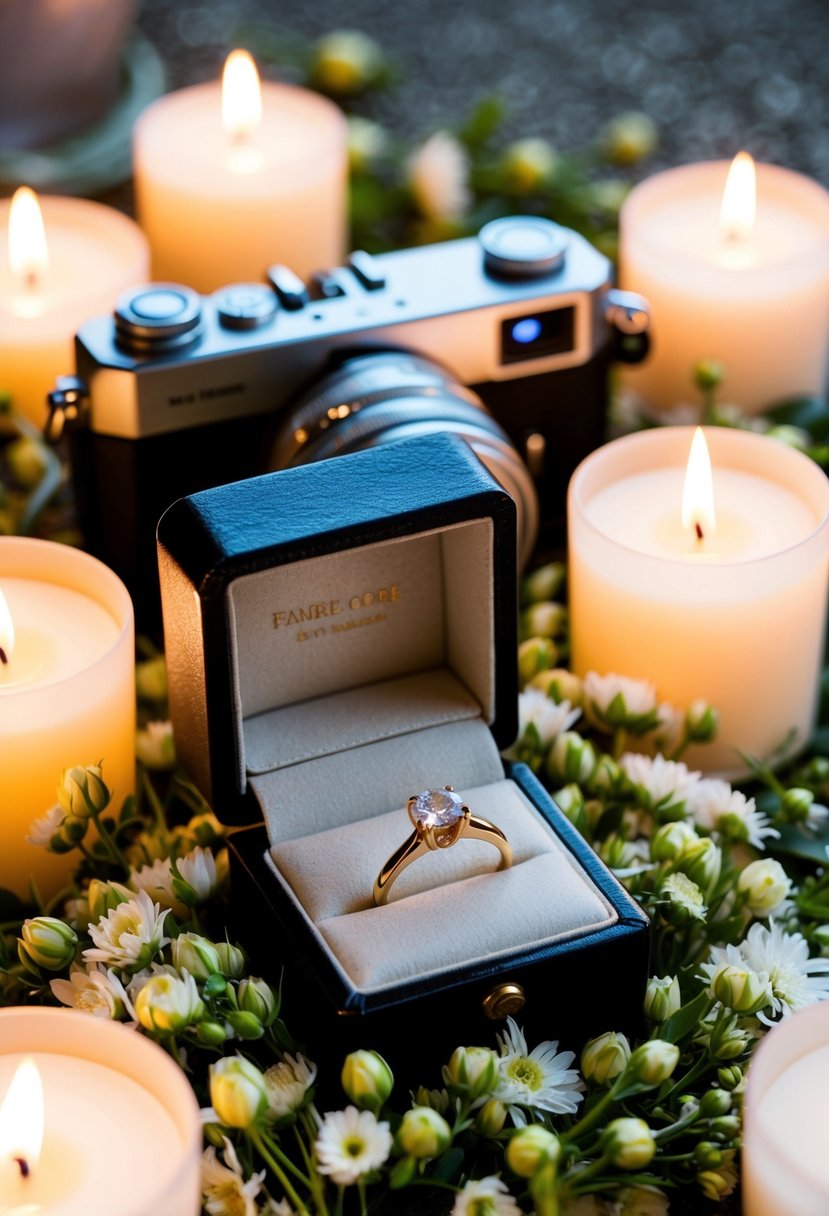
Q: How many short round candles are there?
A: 7